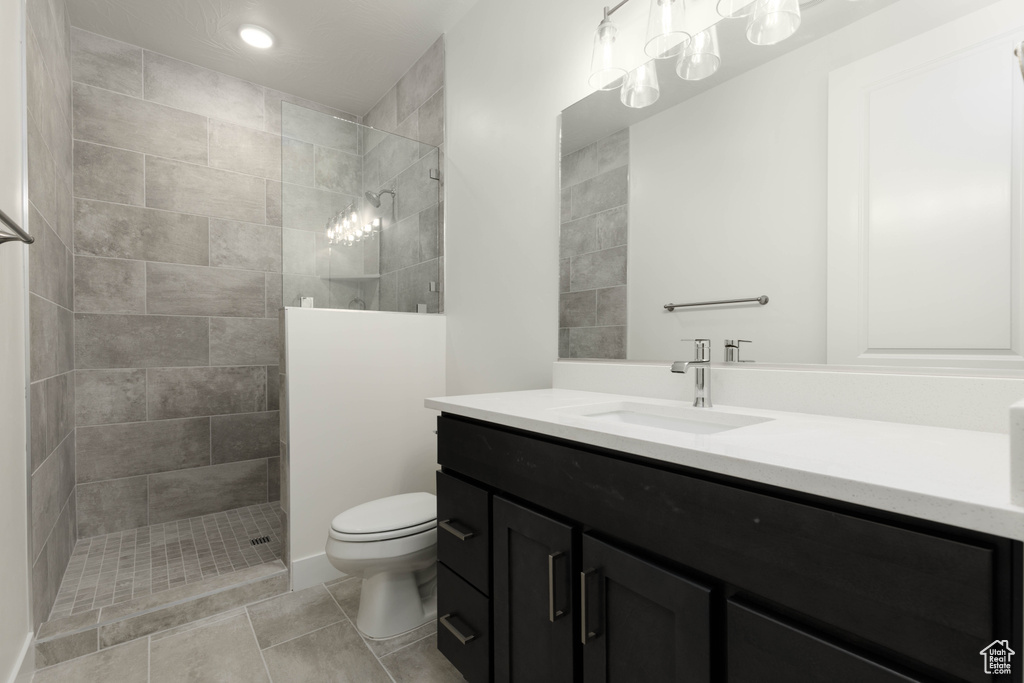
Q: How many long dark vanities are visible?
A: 1